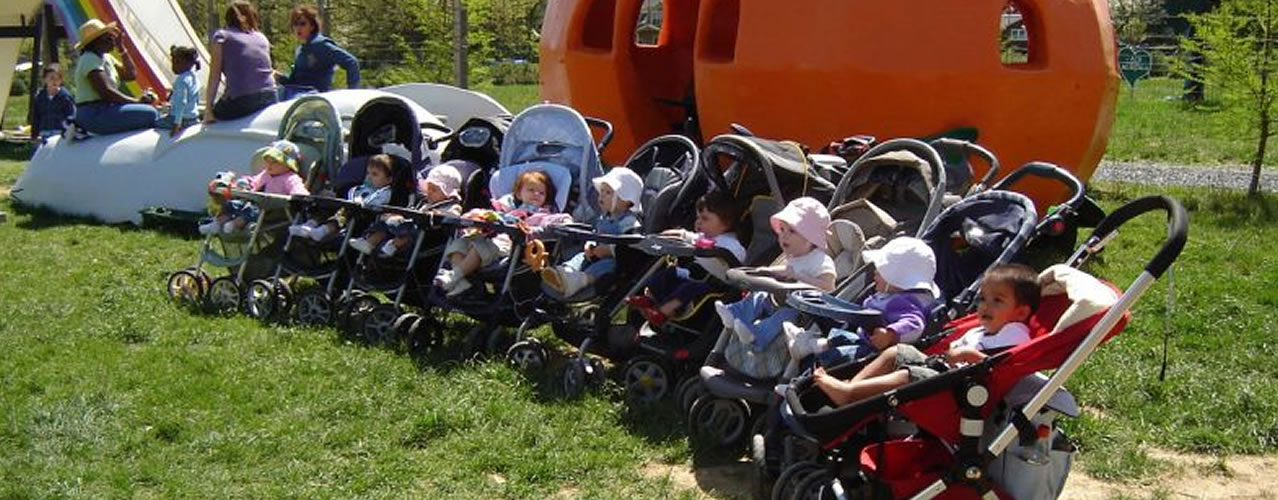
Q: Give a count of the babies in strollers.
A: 9